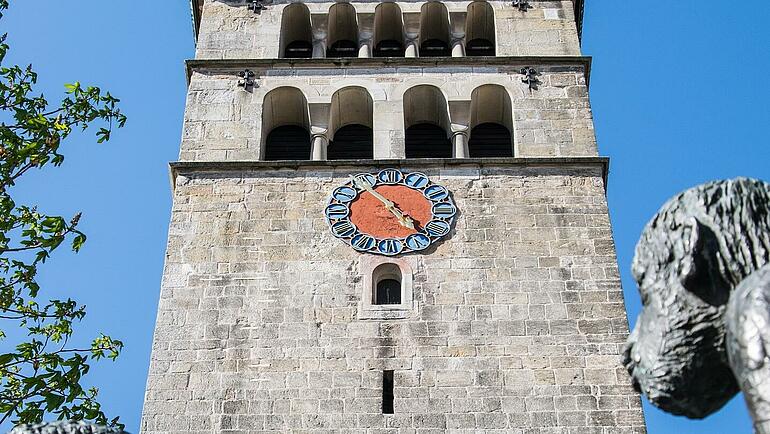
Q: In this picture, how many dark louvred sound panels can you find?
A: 9